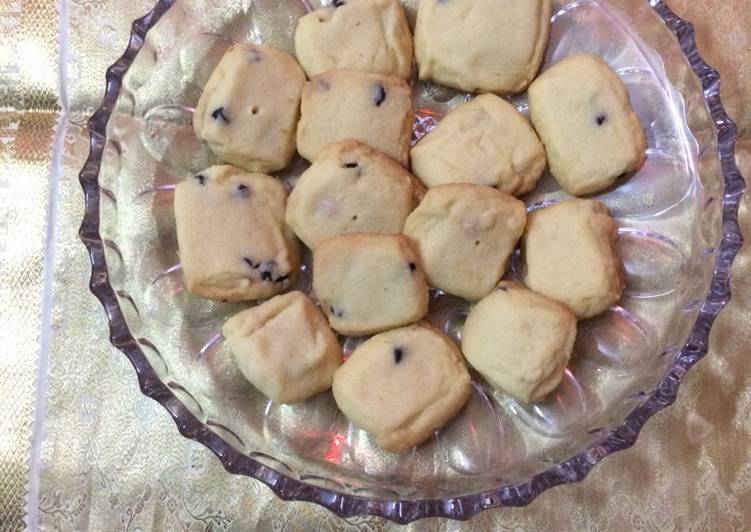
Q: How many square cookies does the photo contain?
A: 14